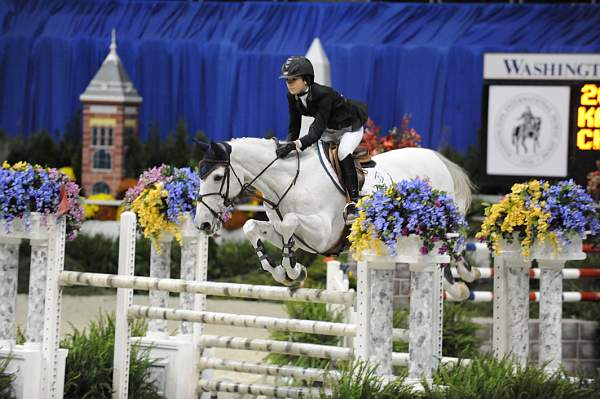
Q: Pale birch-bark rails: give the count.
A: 5